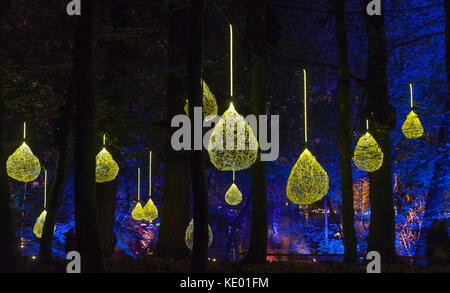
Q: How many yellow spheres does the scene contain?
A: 12